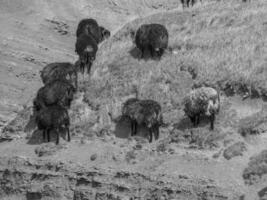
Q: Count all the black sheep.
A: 7